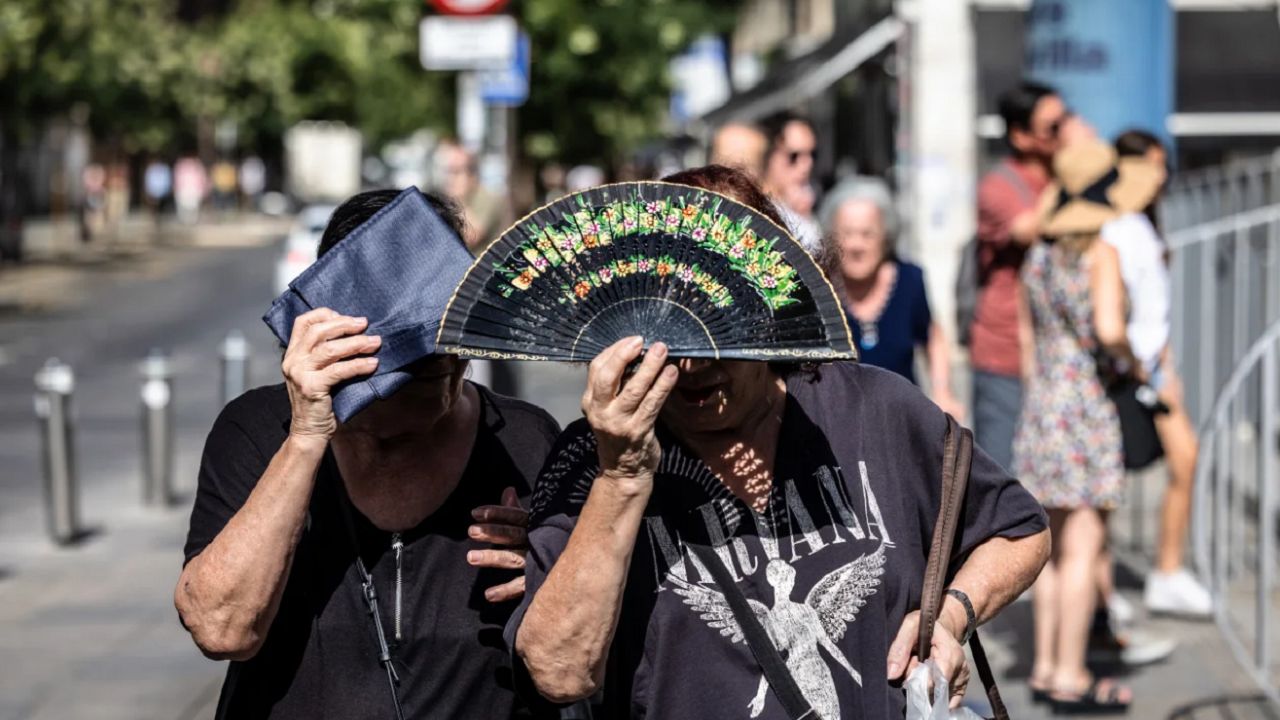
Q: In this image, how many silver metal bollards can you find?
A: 3